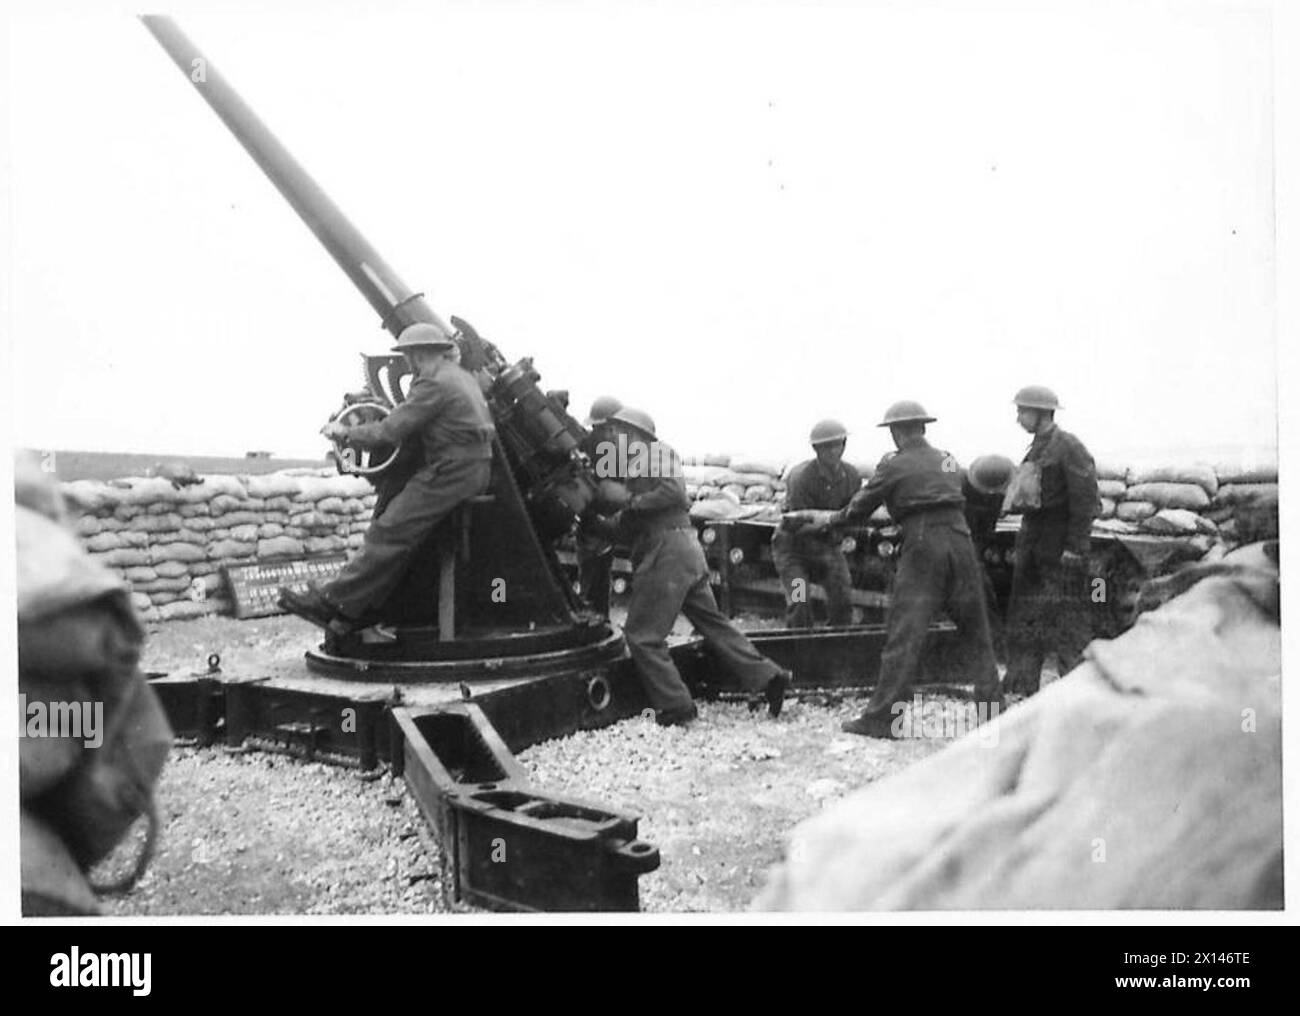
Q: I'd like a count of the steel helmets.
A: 7